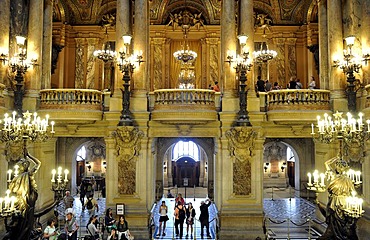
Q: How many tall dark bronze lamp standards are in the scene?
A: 4